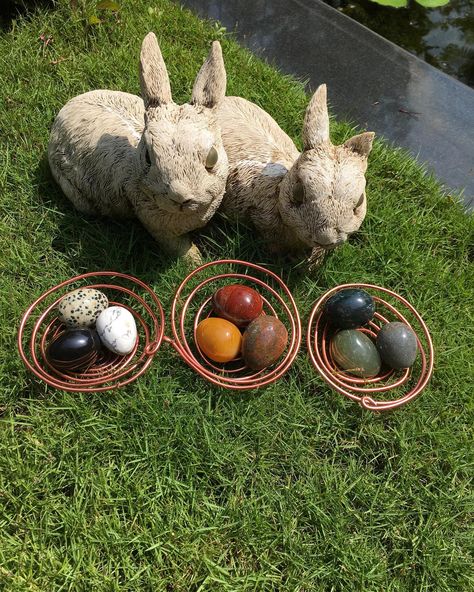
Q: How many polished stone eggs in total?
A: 9